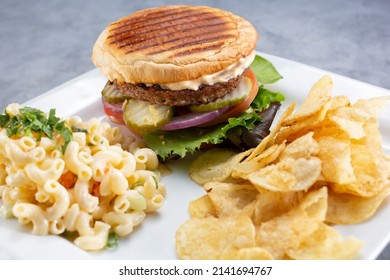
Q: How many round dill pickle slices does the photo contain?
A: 3